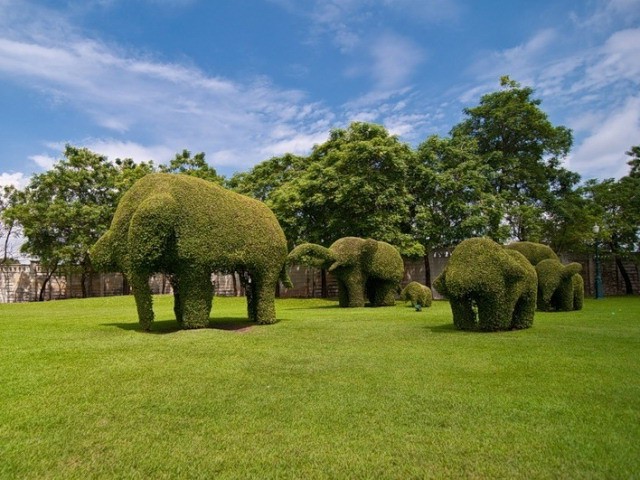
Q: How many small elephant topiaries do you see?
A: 1